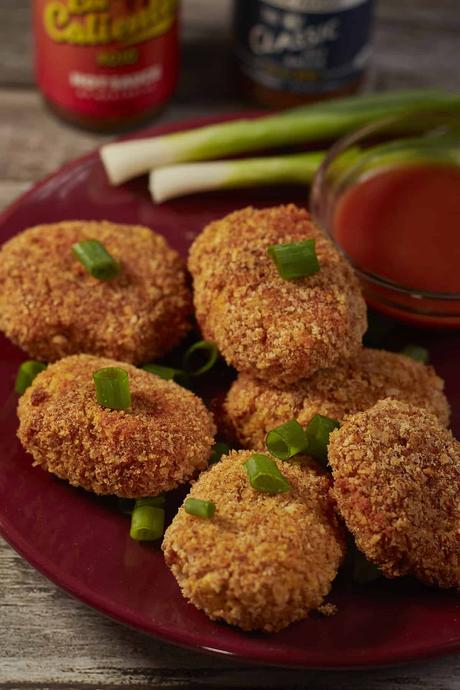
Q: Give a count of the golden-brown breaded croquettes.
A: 6